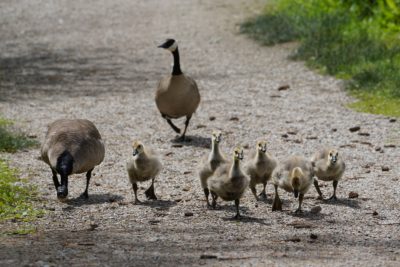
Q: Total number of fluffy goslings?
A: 6